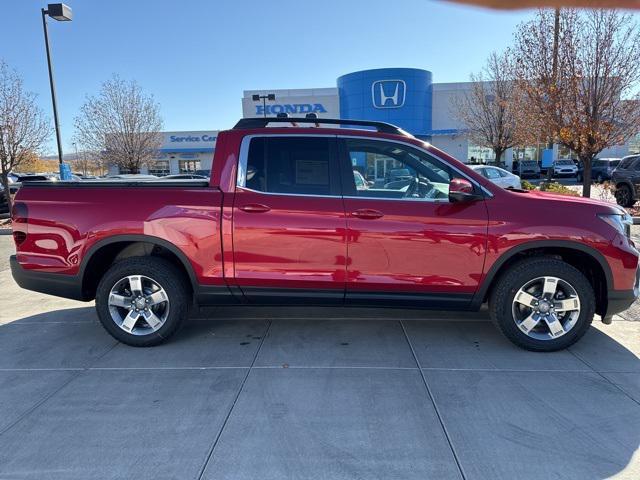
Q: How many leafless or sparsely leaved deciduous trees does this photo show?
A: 4